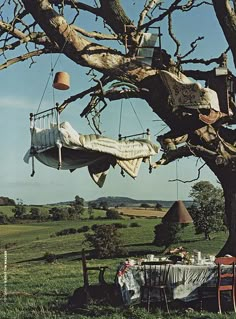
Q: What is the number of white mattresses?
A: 1